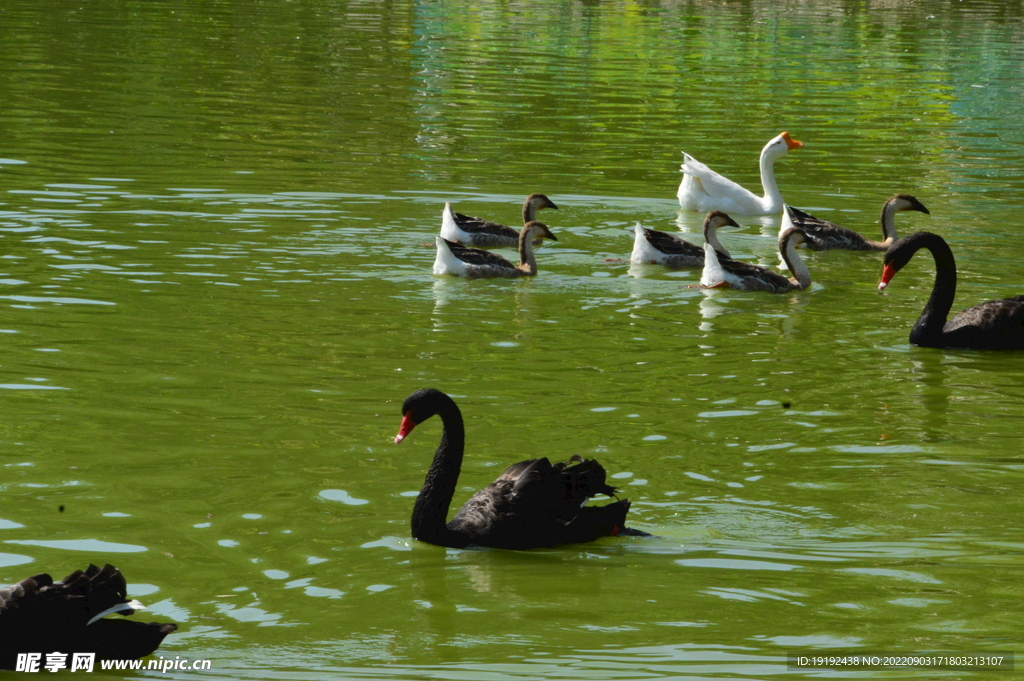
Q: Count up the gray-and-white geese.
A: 5